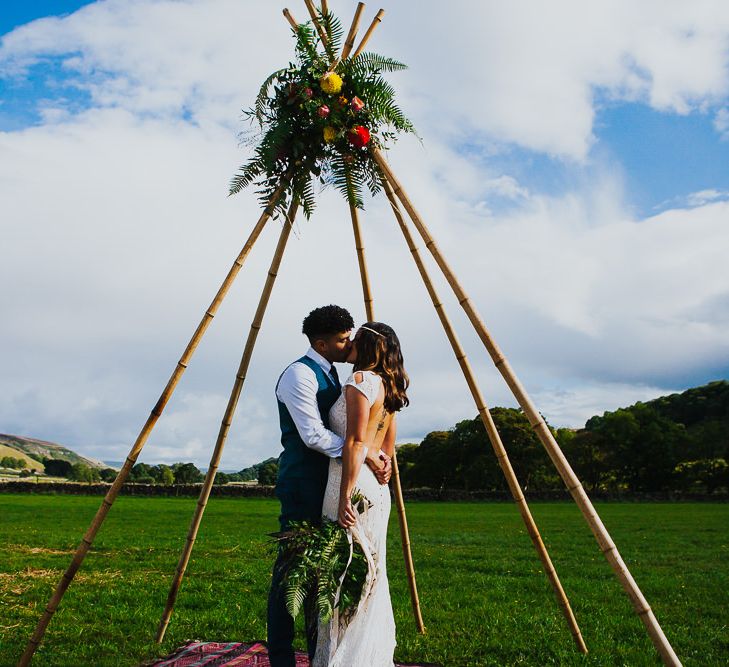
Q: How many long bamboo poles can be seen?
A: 5